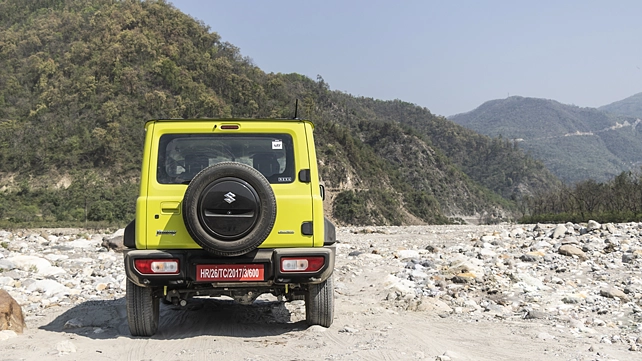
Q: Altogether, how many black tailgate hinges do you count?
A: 2